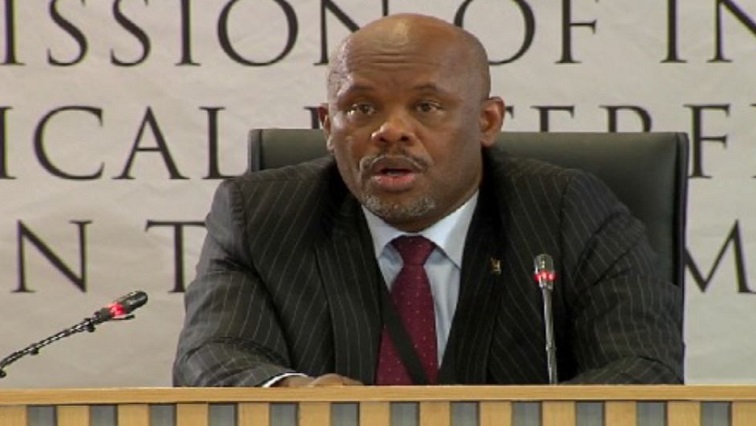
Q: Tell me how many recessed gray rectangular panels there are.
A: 12